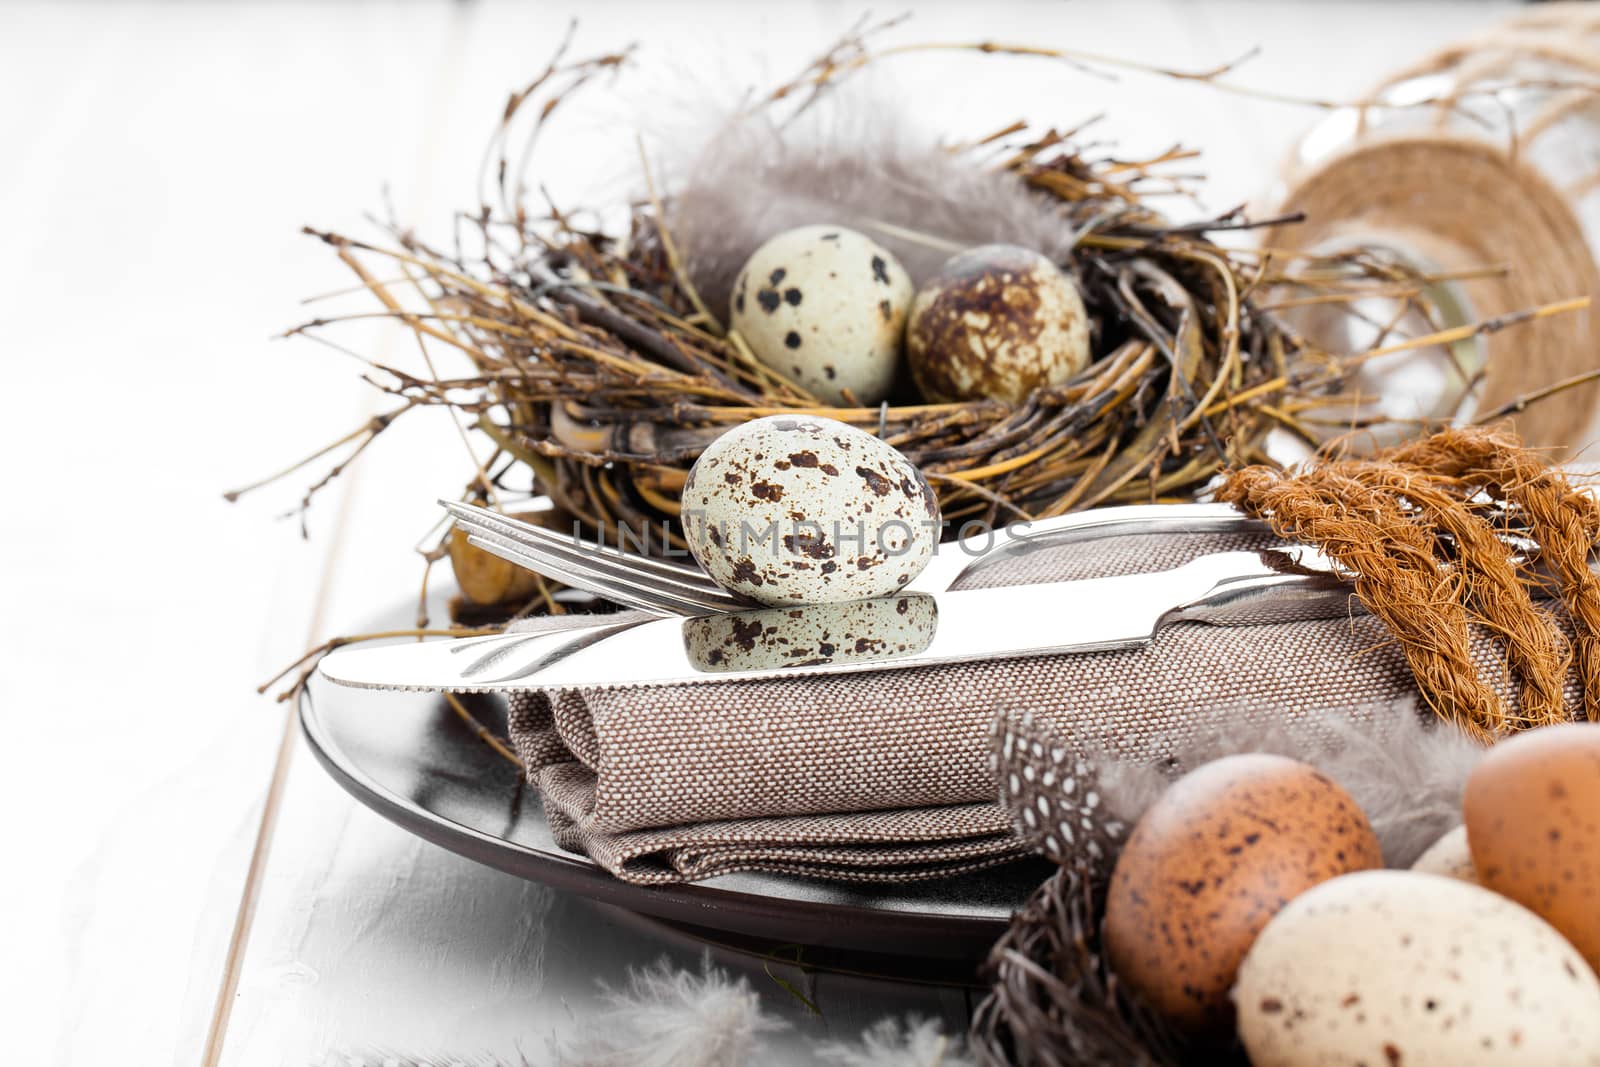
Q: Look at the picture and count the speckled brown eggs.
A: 2